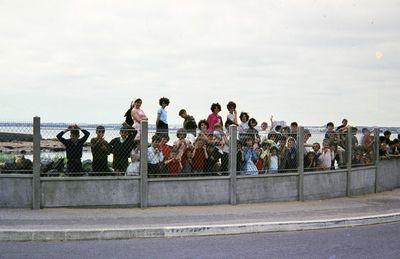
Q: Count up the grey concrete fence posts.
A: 6